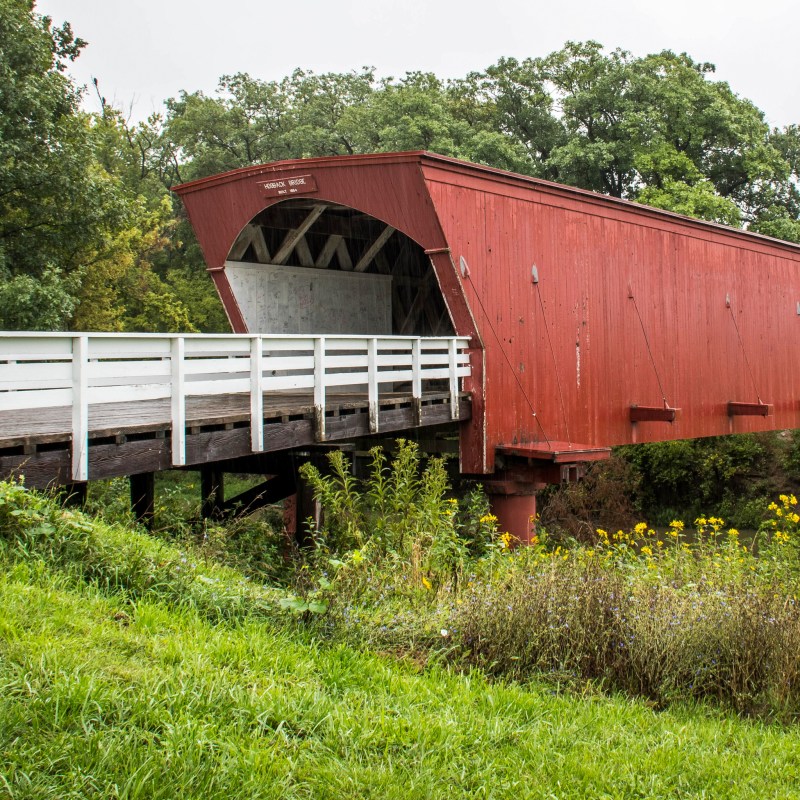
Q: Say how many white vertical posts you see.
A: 7